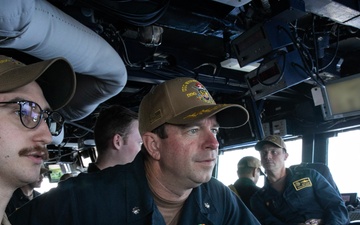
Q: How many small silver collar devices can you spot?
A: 2